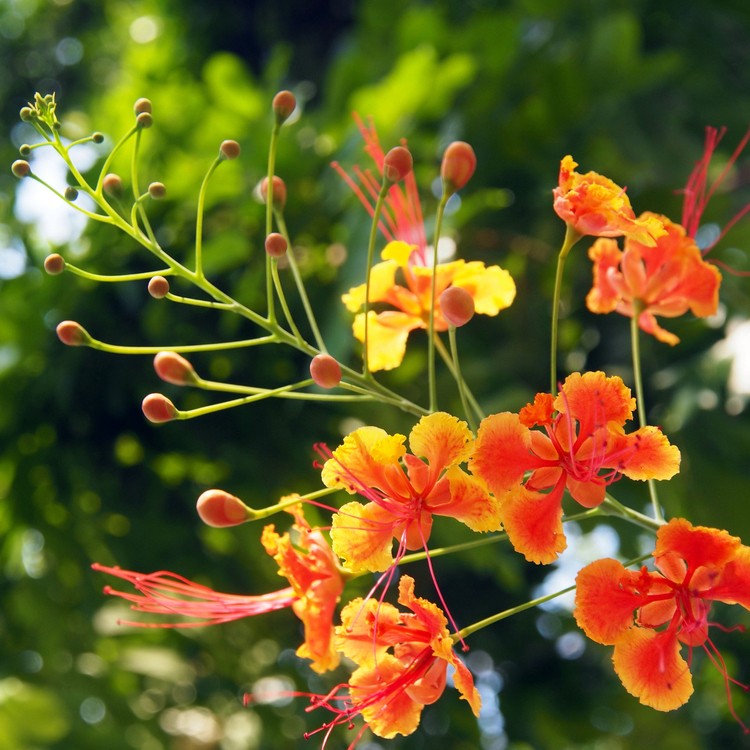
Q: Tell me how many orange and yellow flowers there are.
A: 8